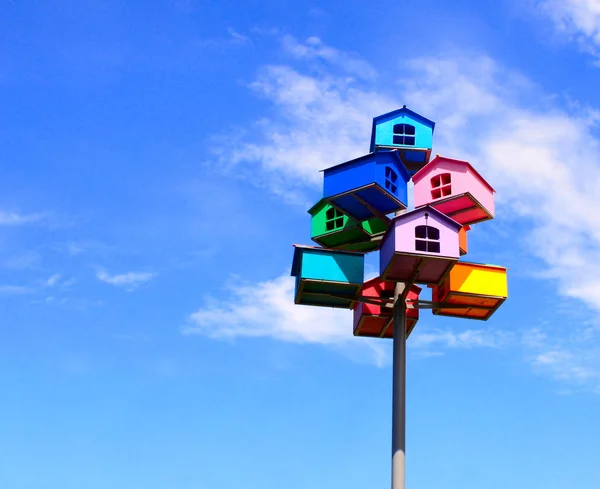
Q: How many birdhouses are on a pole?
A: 9